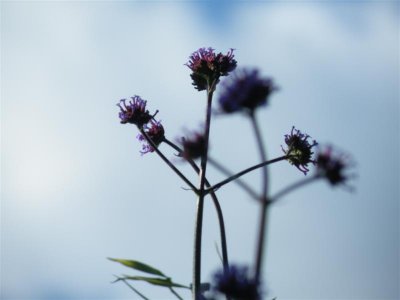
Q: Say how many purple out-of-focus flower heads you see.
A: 4